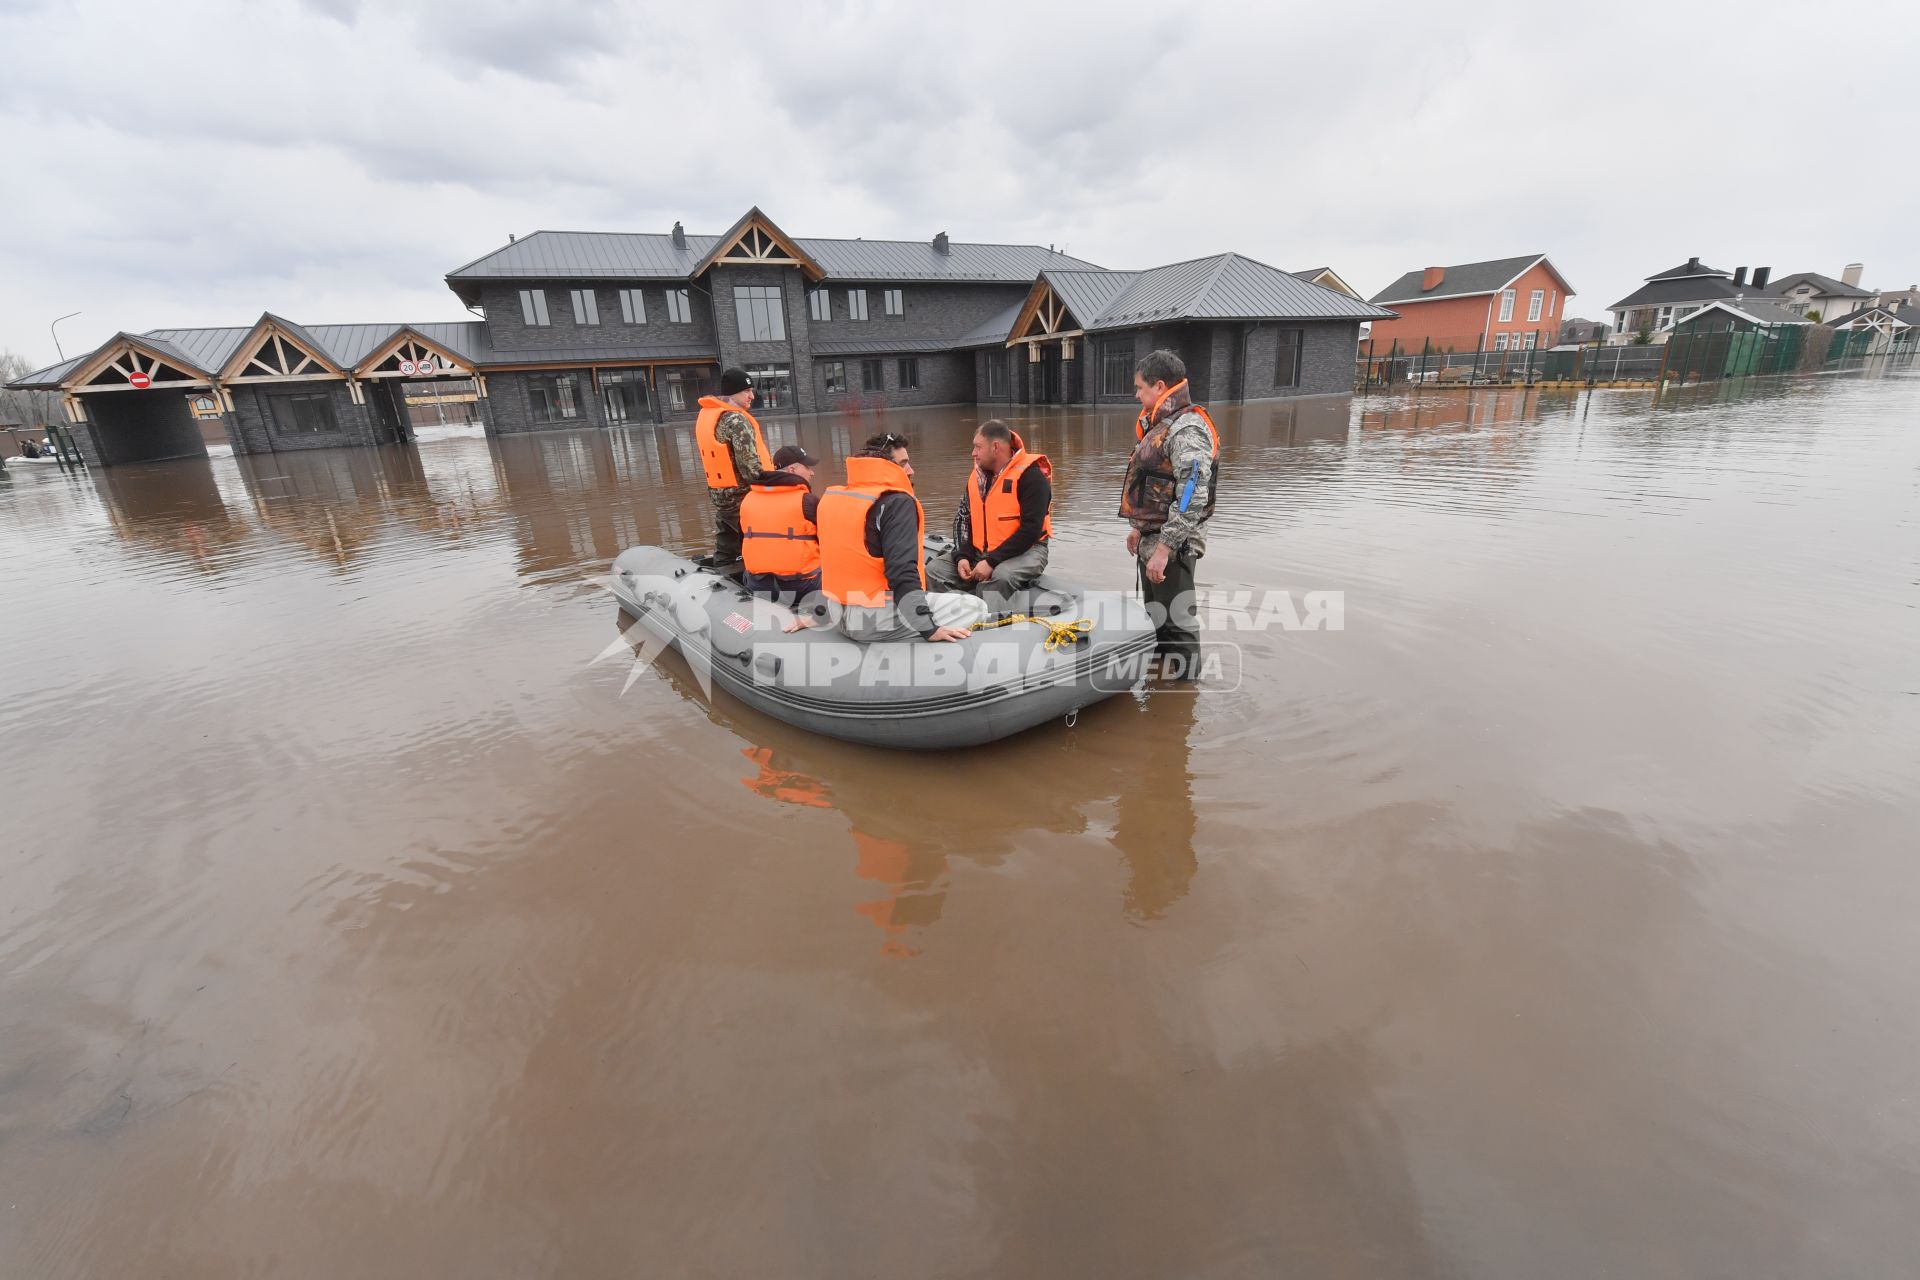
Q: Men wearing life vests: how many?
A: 5